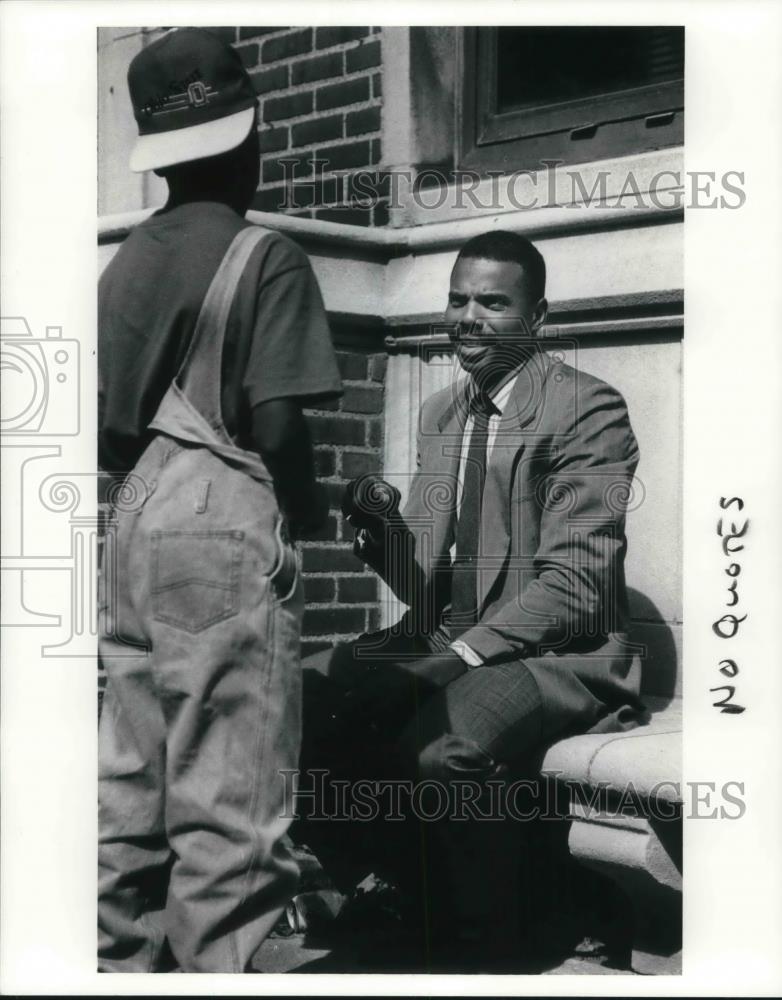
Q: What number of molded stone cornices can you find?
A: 2